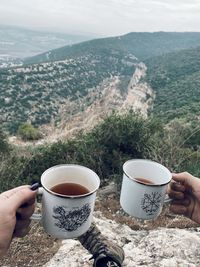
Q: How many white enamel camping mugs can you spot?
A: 2